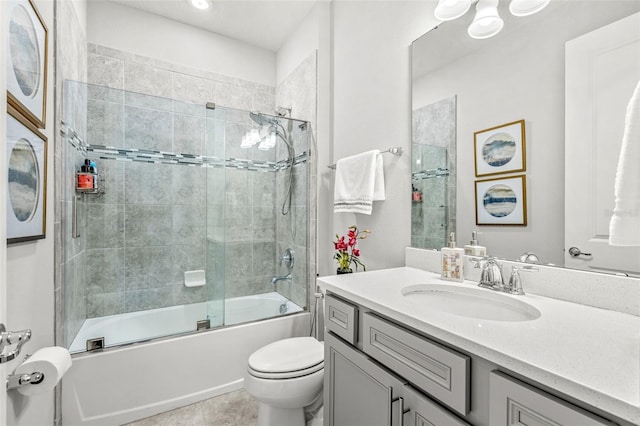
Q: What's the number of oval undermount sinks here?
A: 1